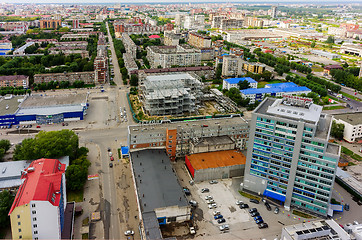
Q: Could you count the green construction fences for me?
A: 1